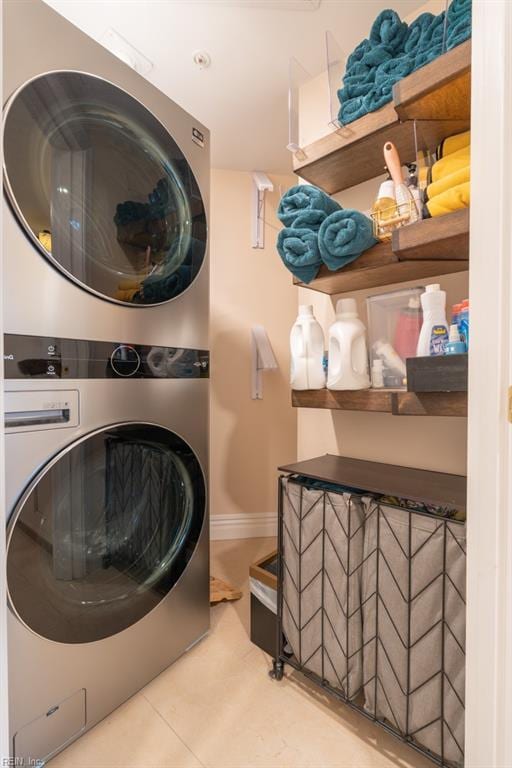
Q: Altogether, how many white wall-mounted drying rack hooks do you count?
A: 2